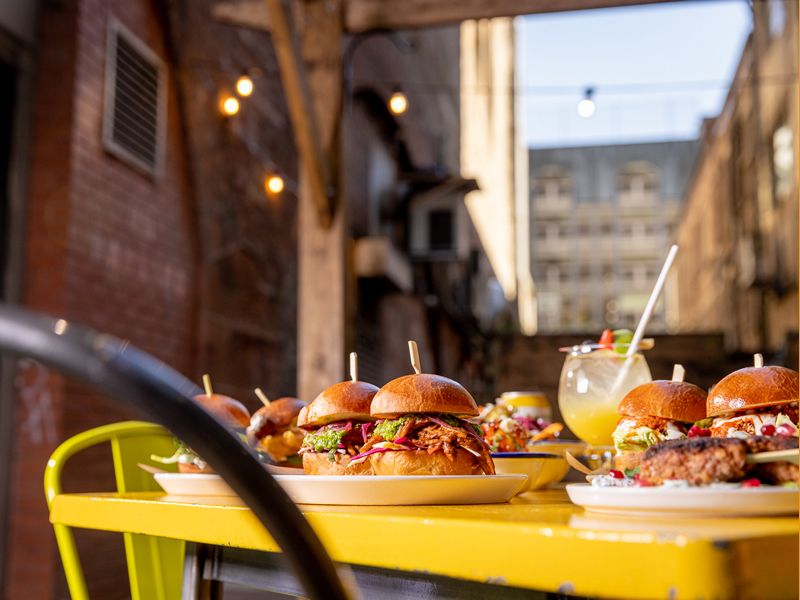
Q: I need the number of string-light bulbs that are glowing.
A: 5